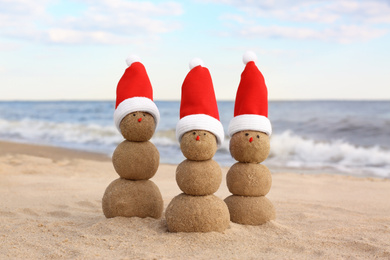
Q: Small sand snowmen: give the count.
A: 3